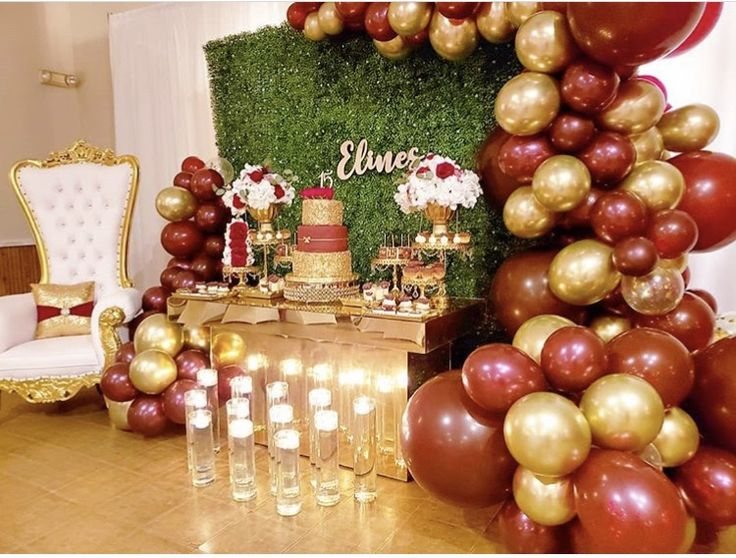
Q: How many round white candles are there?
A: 12